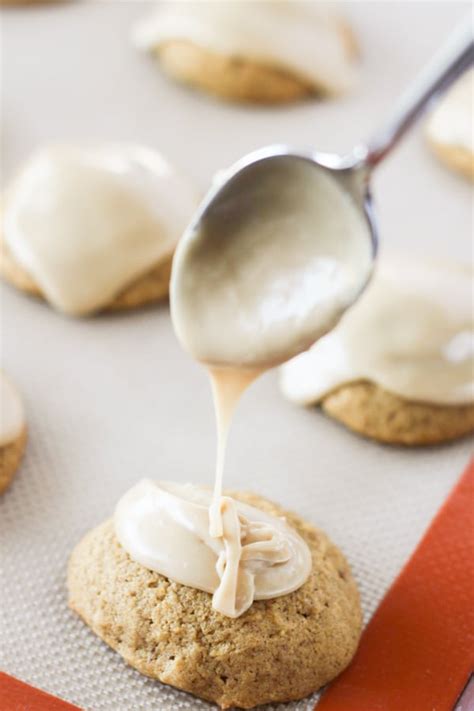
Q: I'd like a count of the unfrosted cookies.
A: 0